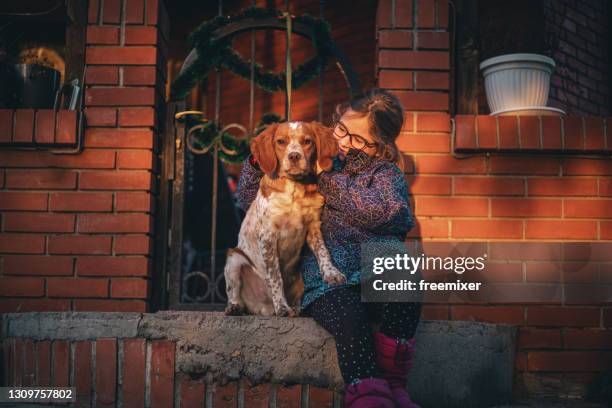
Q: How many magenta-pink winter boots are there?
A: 2